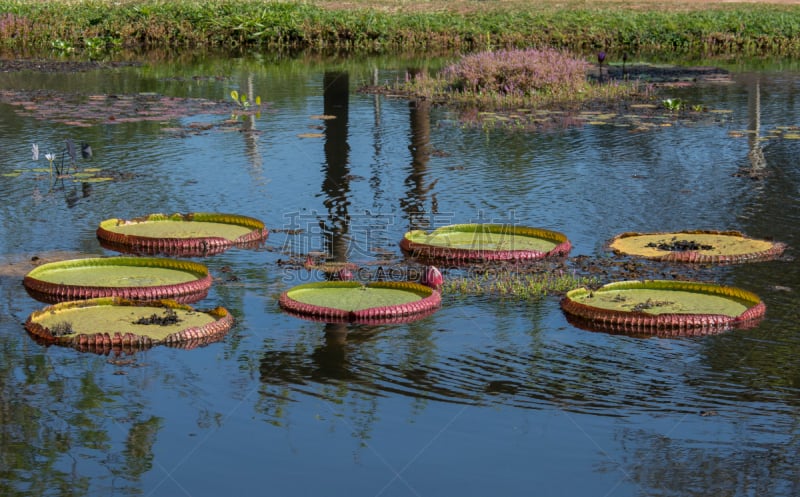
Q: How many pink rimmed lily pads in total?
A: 7